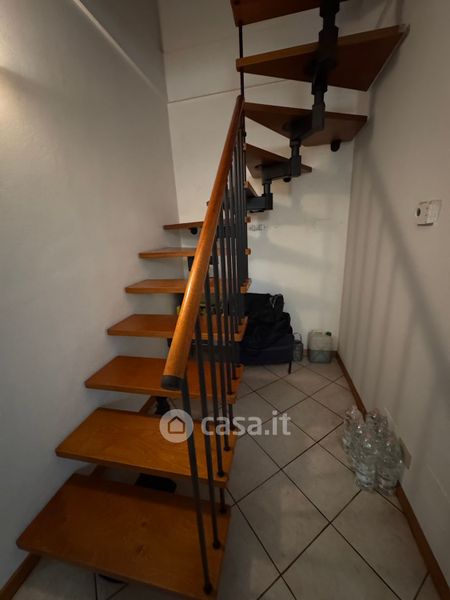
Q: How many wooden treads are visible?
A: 12